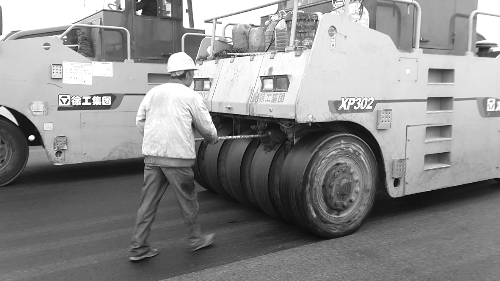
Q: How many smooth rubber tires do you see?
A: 6